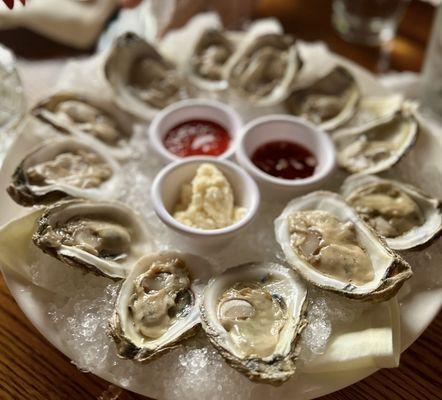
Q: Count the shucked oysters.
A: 12